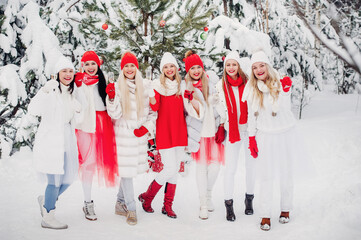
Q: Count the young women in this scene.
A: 7